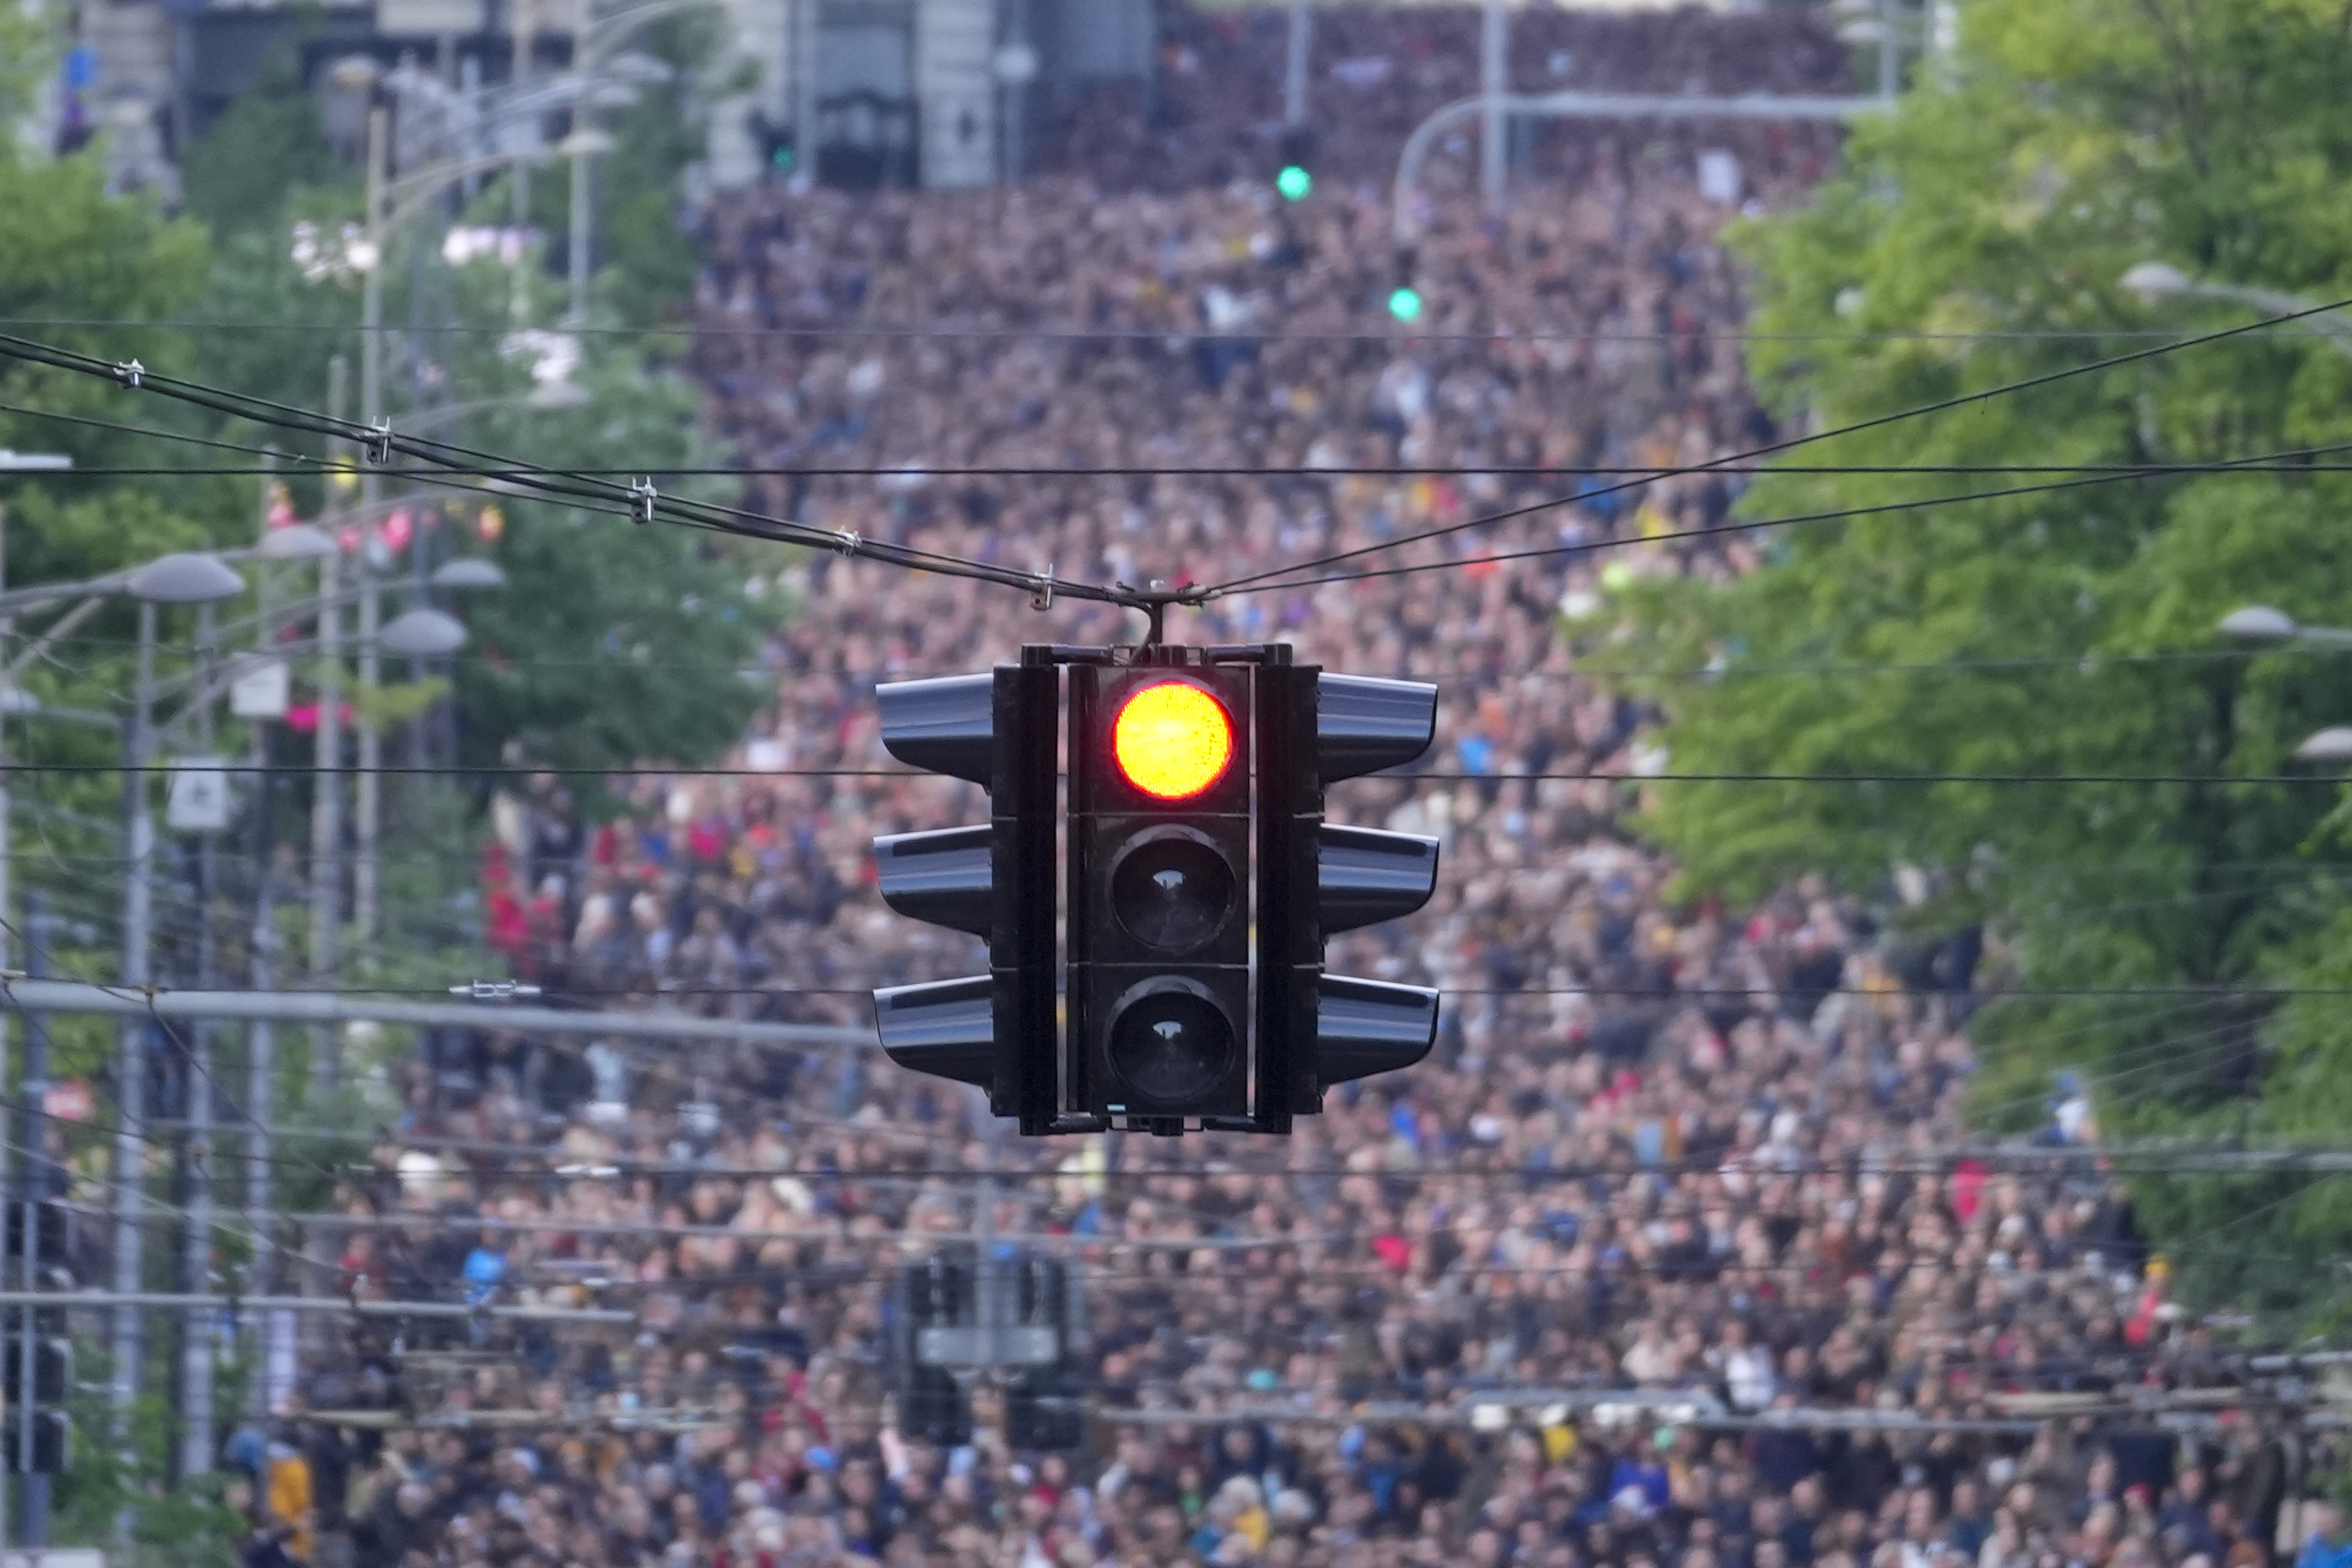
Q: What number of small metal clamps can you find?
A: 5